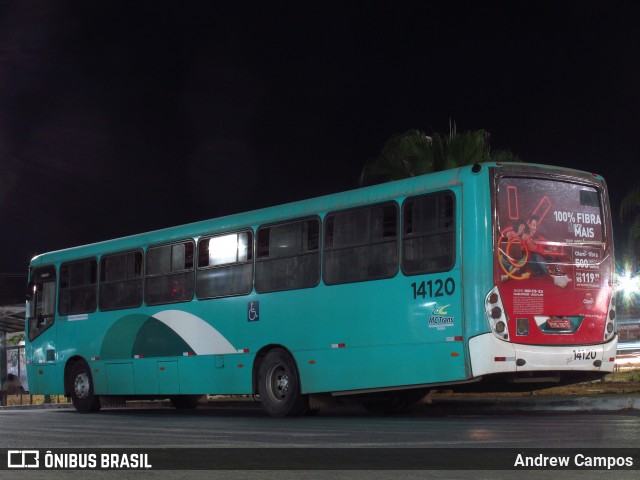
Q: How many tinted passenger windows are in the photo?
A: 7